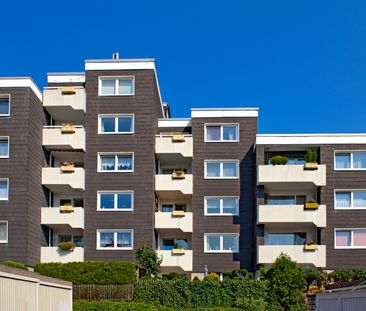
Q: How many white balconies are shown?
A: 12